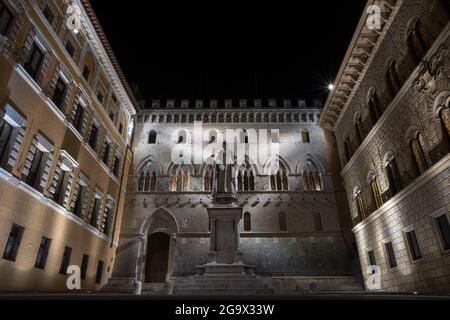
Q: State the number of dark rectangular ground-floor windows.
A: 9